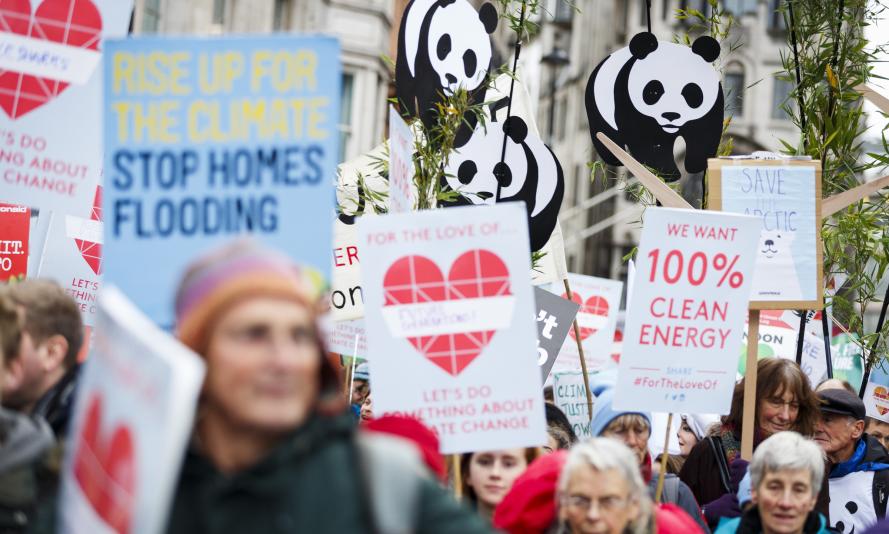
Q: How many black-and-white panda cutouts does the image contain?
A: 3